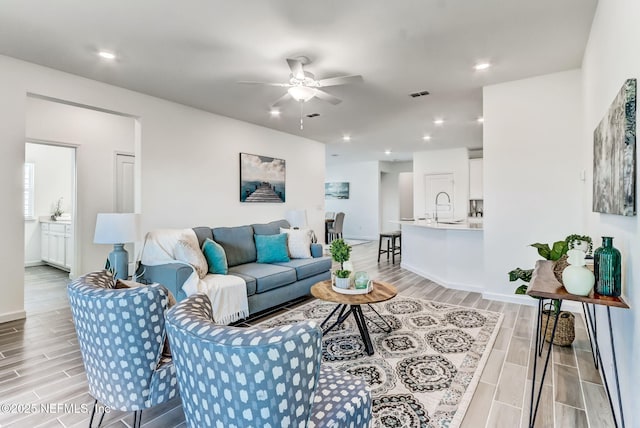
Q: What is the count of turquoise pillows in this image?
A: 2